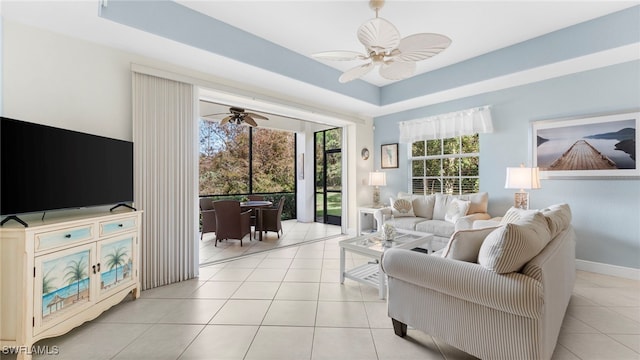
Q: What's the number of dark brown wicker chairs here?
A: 4